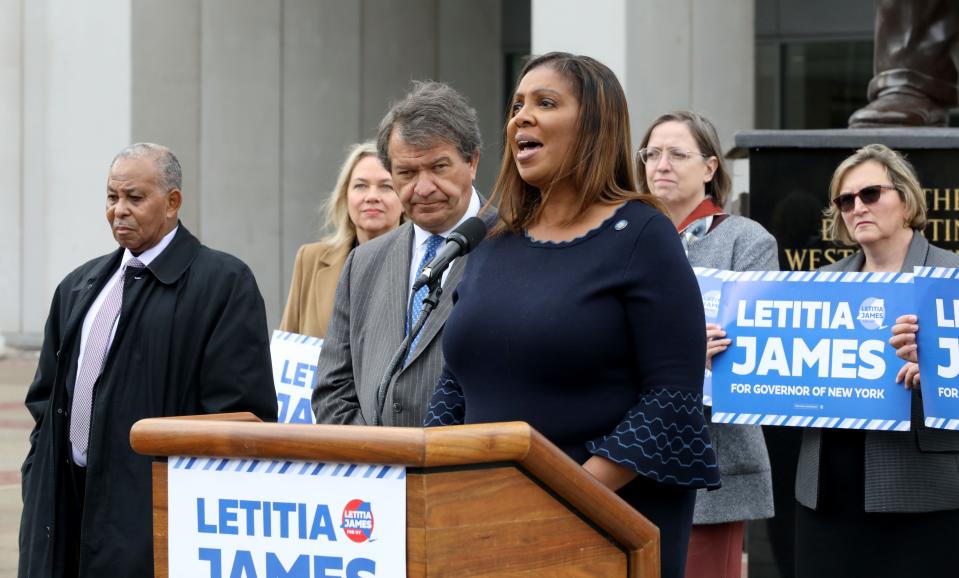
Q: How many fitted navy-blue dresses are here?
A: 1